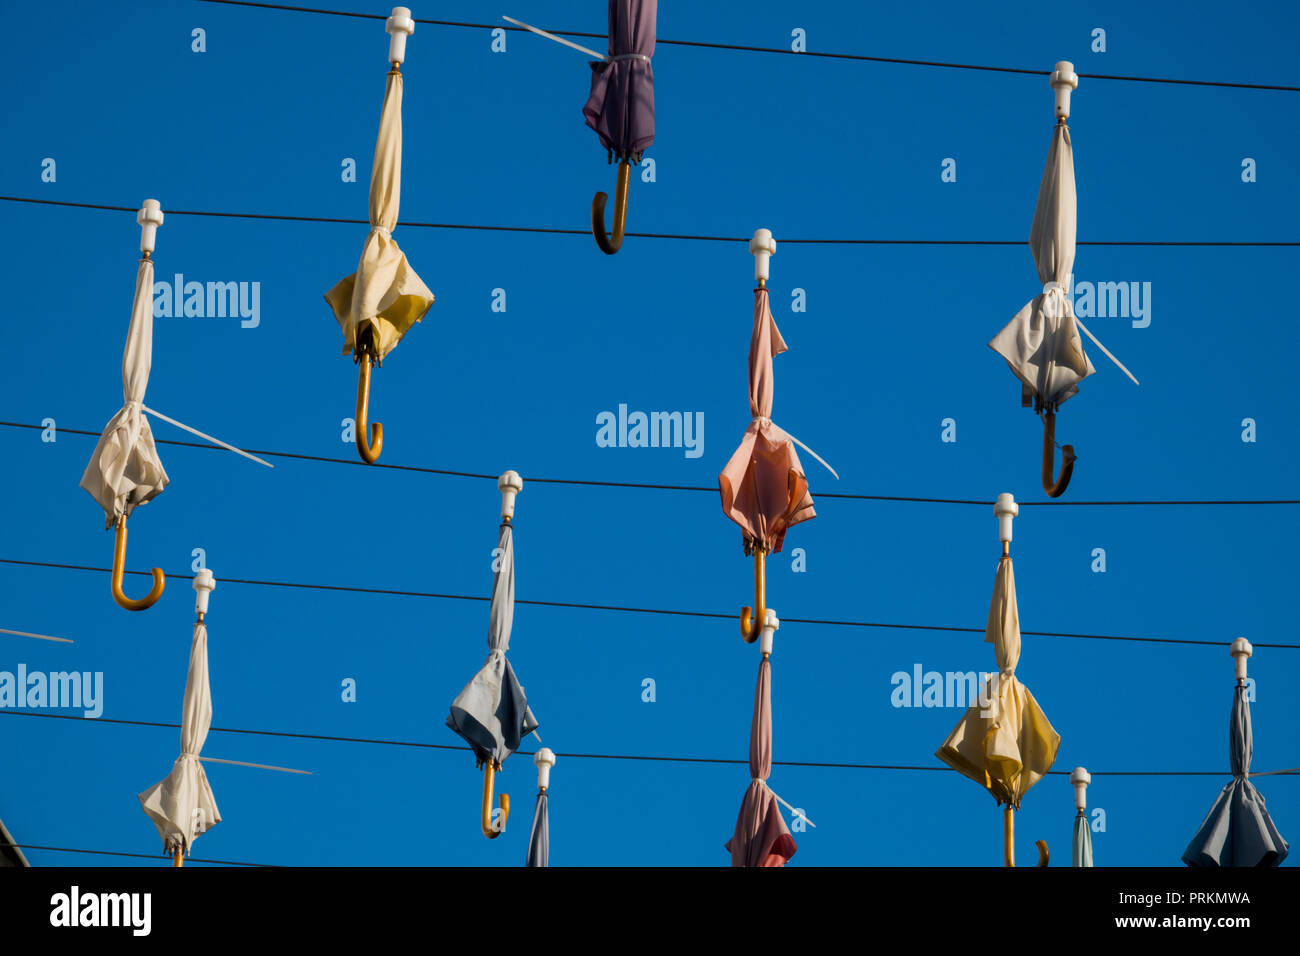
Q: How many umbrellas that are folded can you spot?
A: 12